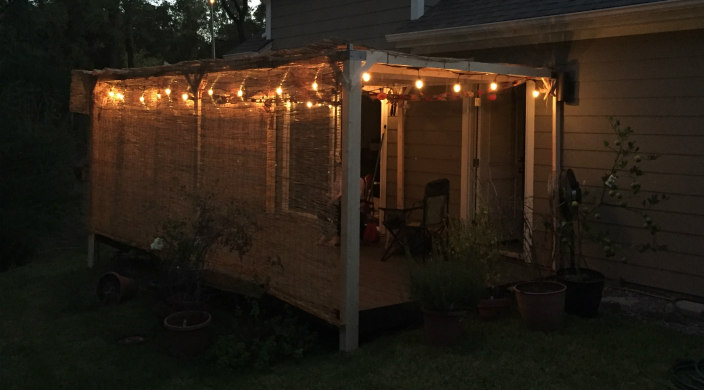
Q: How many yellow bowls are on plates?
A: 0